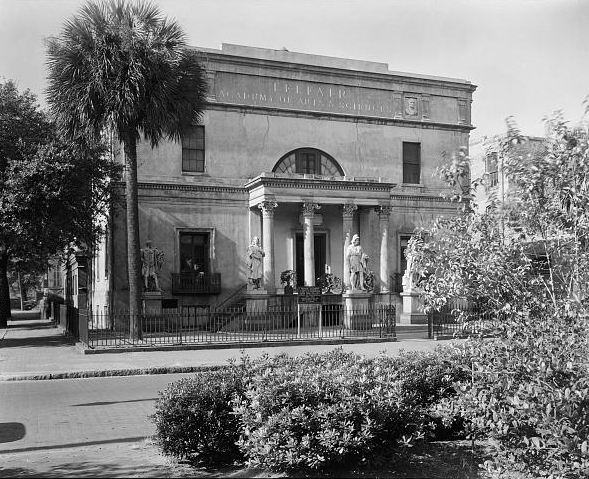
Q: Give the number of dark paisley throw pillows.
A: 0